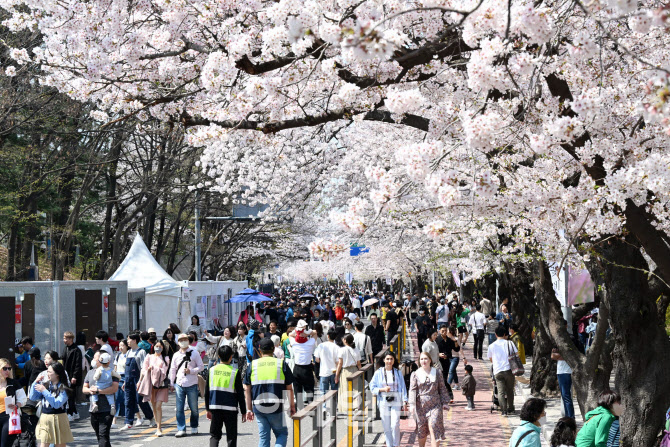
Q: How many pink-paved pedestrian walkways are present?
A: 1